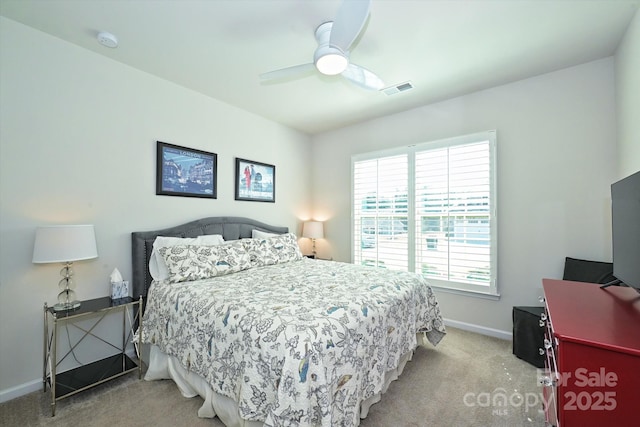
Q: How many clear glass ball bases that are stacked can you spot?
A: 3